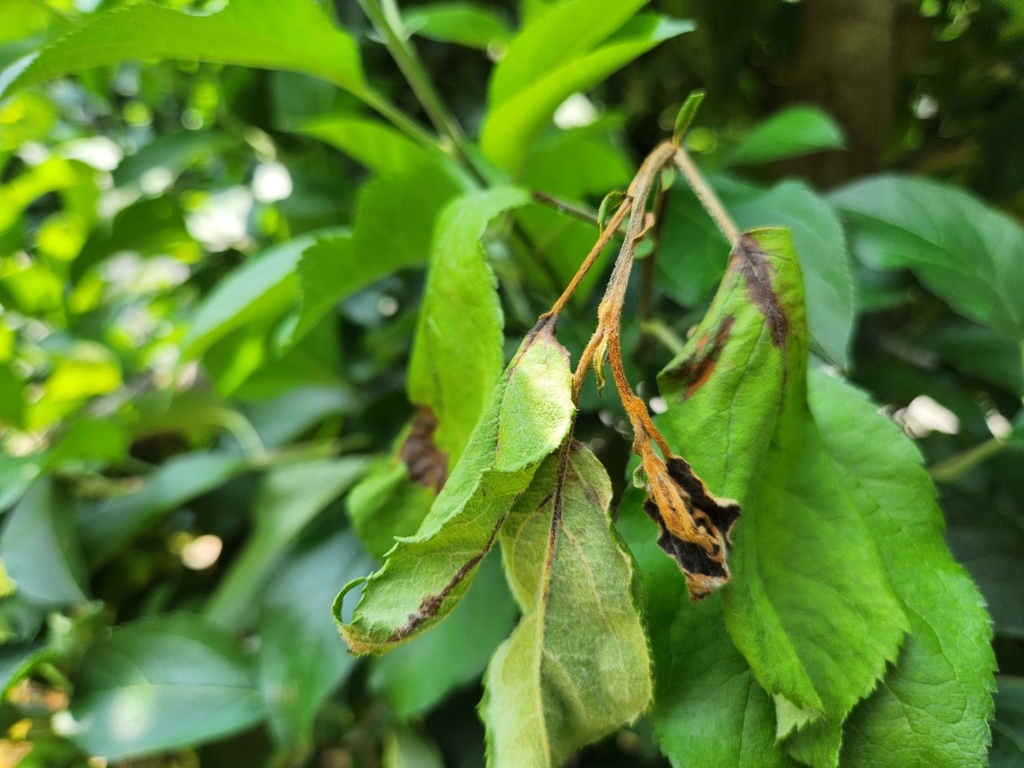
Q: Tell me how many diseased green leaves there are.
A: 4